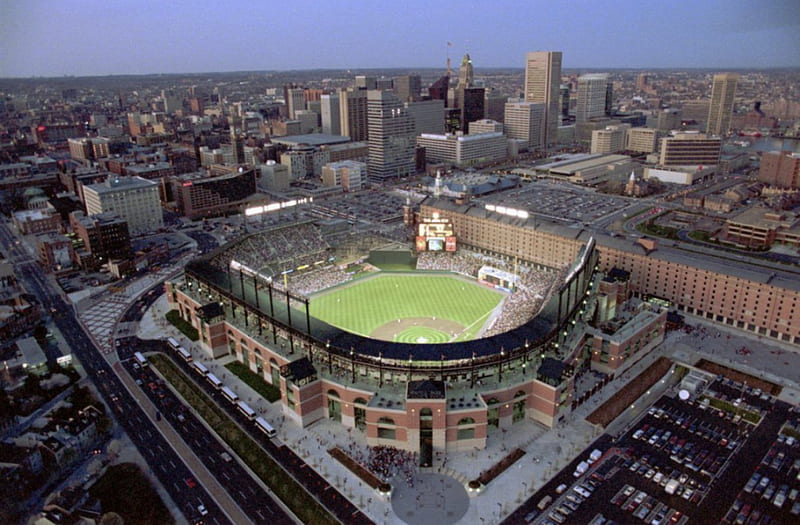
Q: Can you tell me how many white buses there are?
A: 8